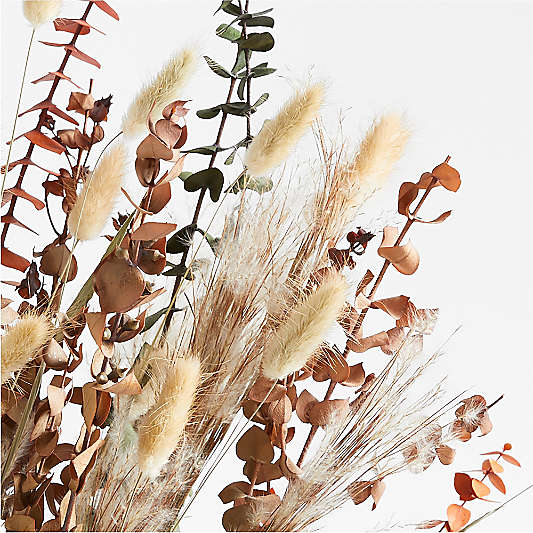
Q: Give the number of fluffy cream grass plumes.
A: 8